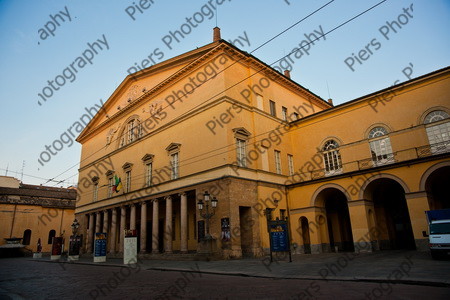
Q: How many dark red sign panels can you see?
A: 1